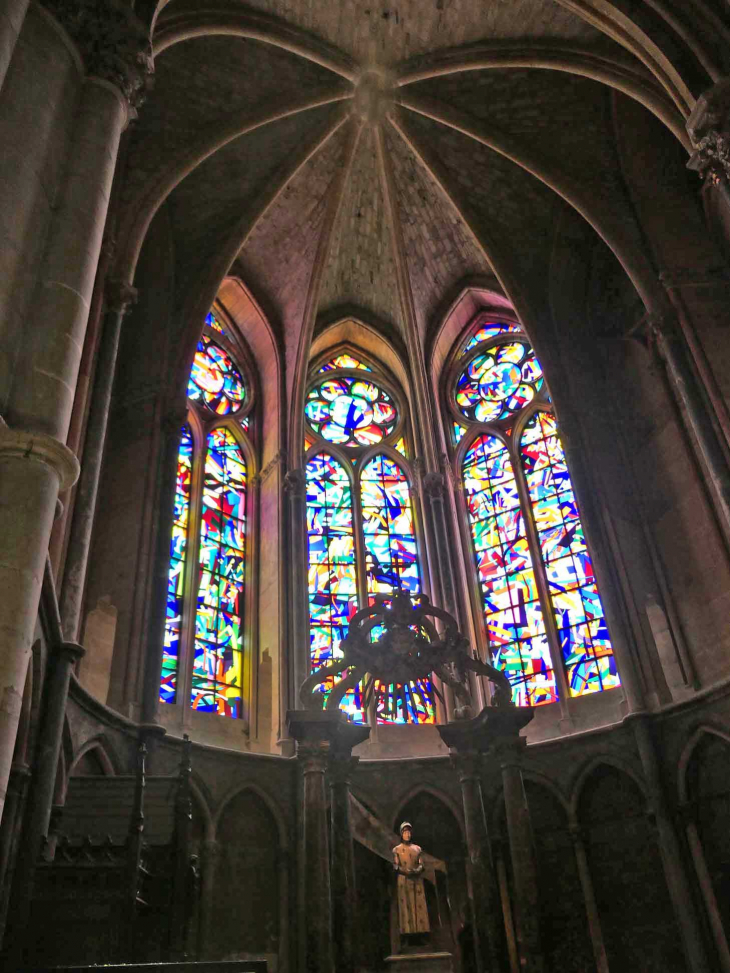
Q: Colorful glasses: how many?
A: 3